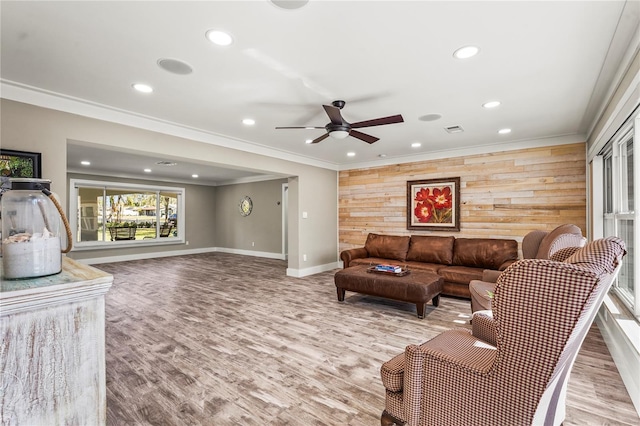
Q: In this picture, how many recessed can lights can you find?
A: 12